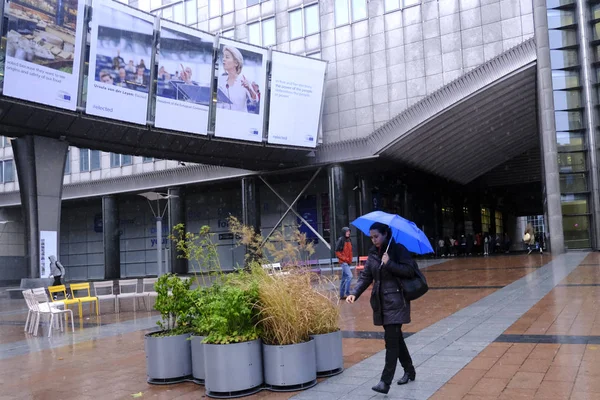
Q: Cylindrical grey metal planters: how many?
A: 5